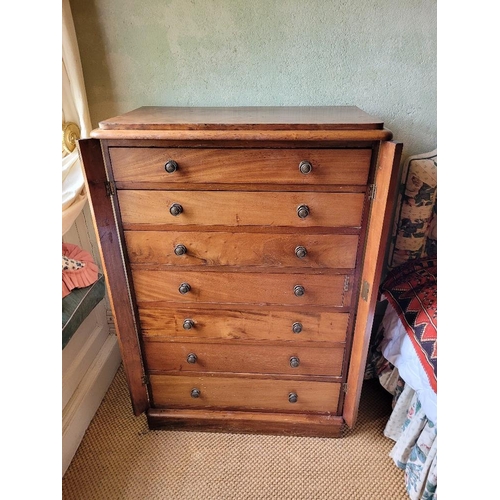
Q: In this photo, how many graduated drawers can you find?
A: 7